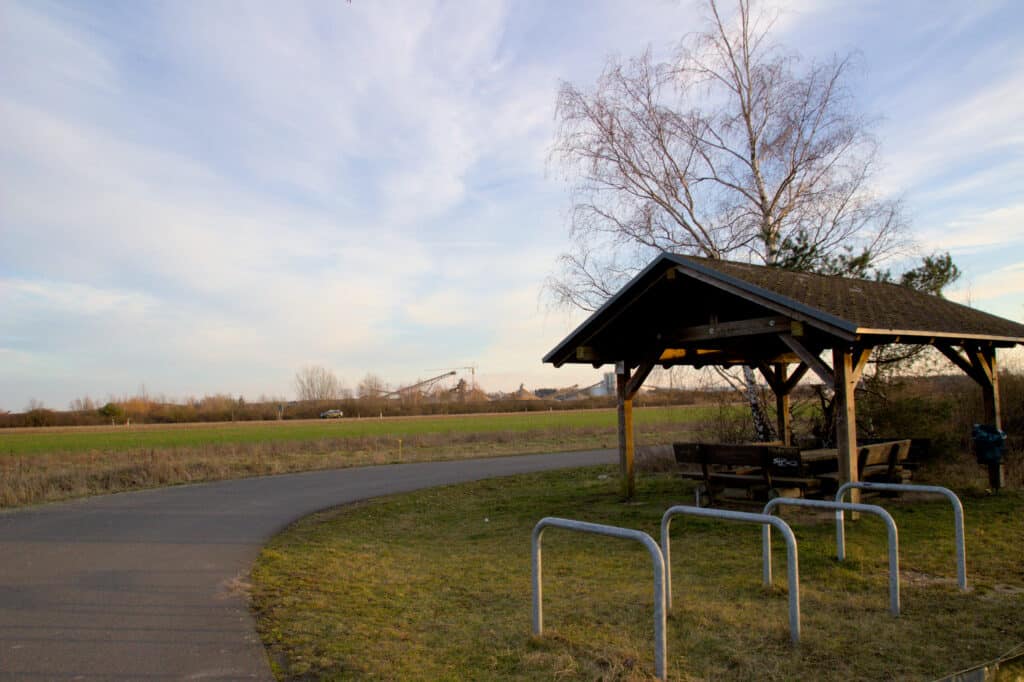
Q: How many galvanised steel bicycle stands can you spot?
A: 4